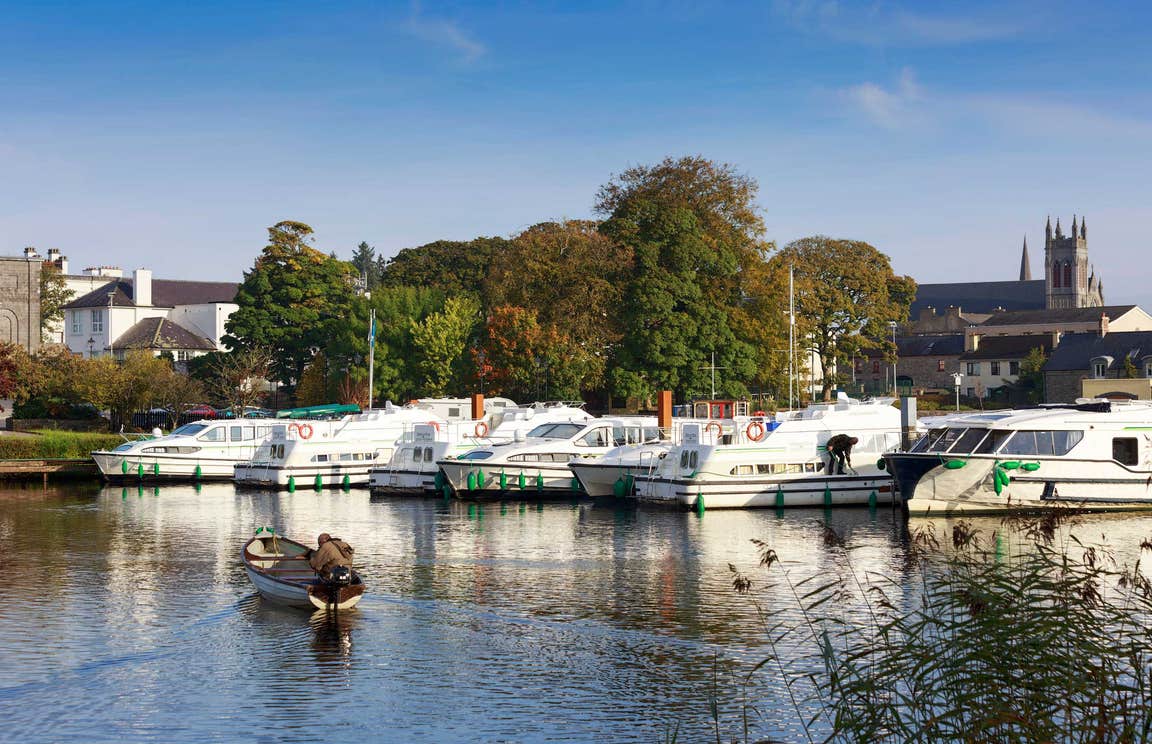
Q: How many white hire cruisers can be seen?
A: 7